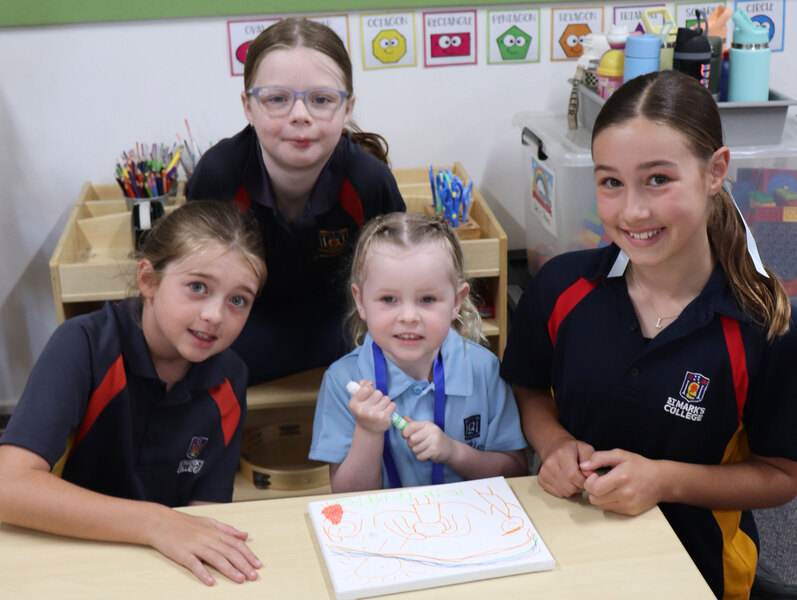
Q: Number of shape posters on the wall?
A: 9